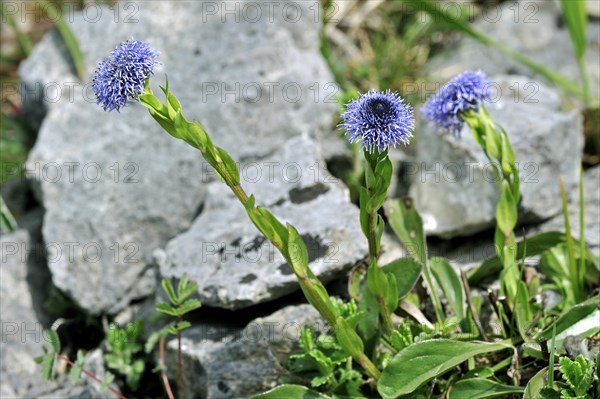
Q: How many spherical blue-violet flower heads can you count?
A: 3